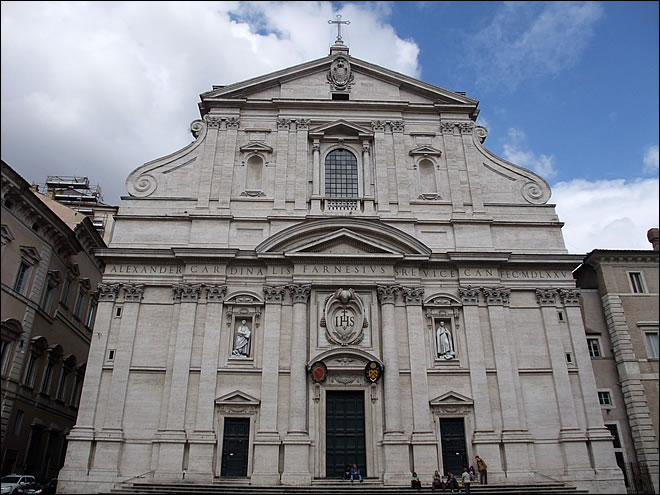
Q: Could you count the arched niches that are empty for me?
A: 2